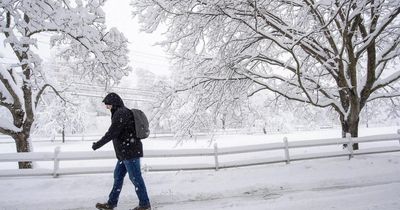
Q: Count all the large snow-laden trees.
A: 2